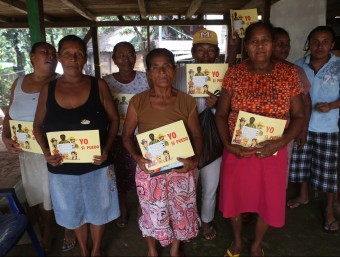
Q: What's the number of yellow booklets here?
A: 7